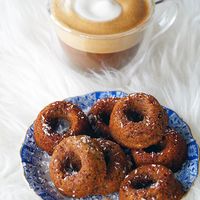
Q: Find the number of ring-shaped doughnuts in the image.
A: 7